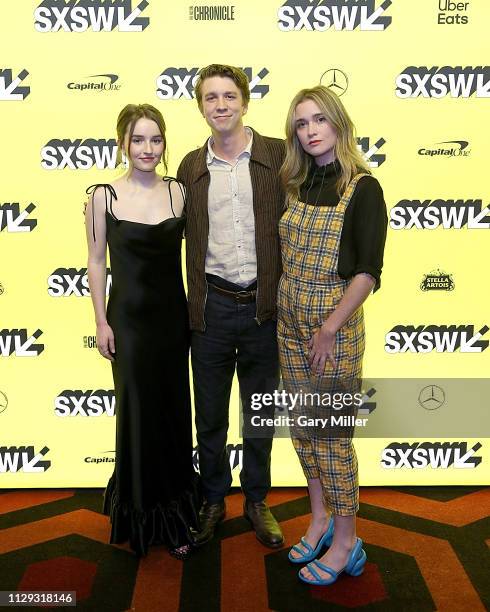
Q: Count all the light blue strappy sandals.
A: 2